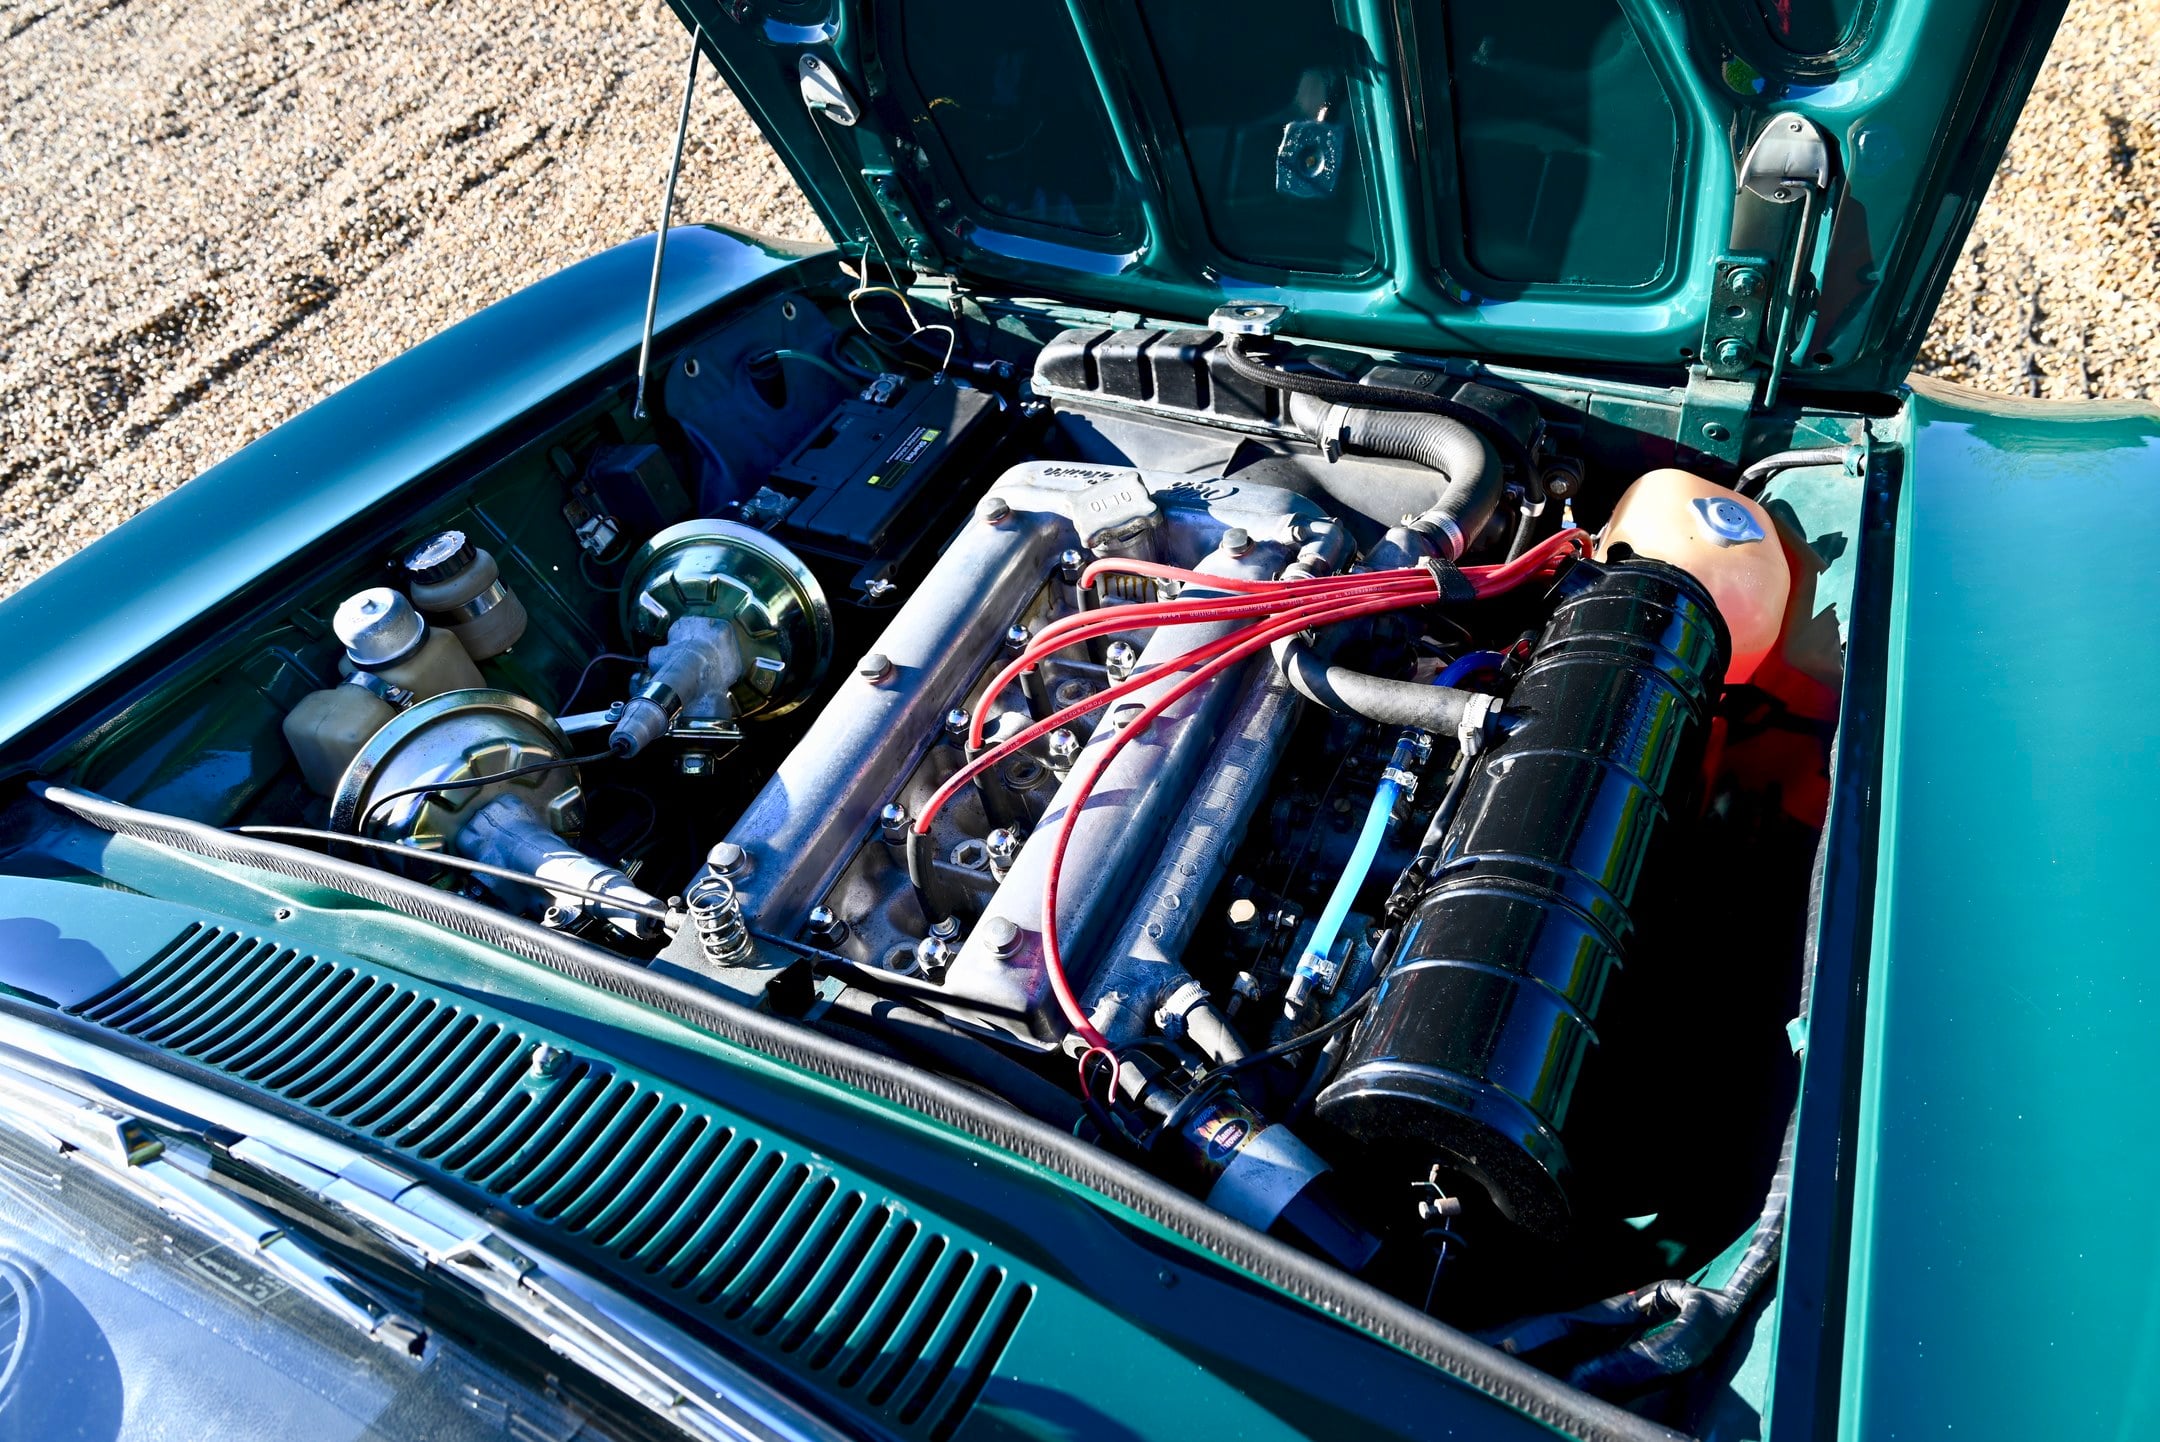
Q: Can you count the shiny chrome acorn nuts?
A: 9